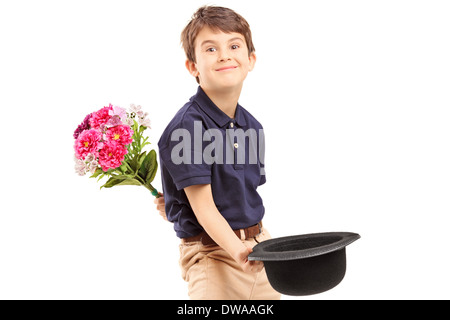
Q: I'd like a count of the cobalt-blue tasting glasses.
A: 0